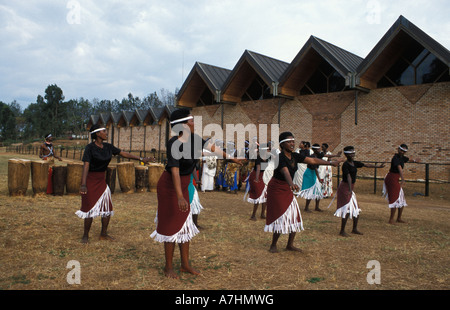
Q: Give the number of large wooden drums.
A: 8